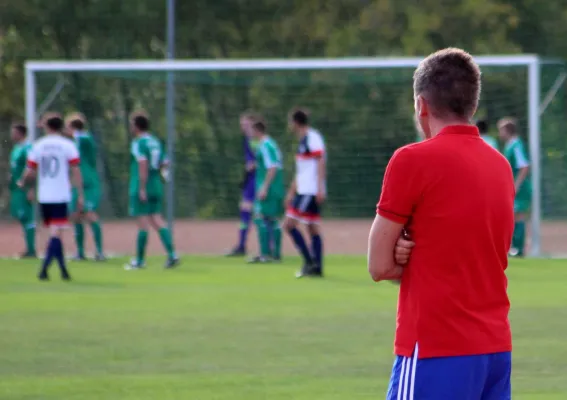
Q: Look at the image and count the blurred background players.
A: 9